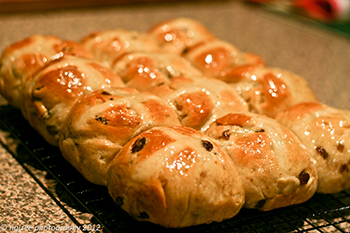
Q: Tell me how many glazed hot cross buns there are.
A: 12